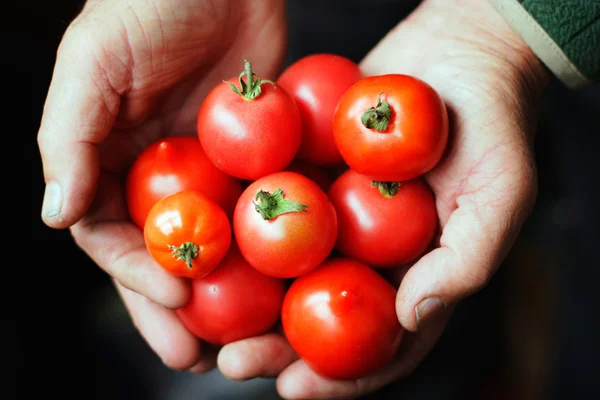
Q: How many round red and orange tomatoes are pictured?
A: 9